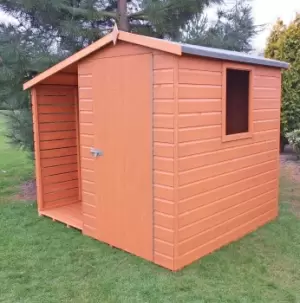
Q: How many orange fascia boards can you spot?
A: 2